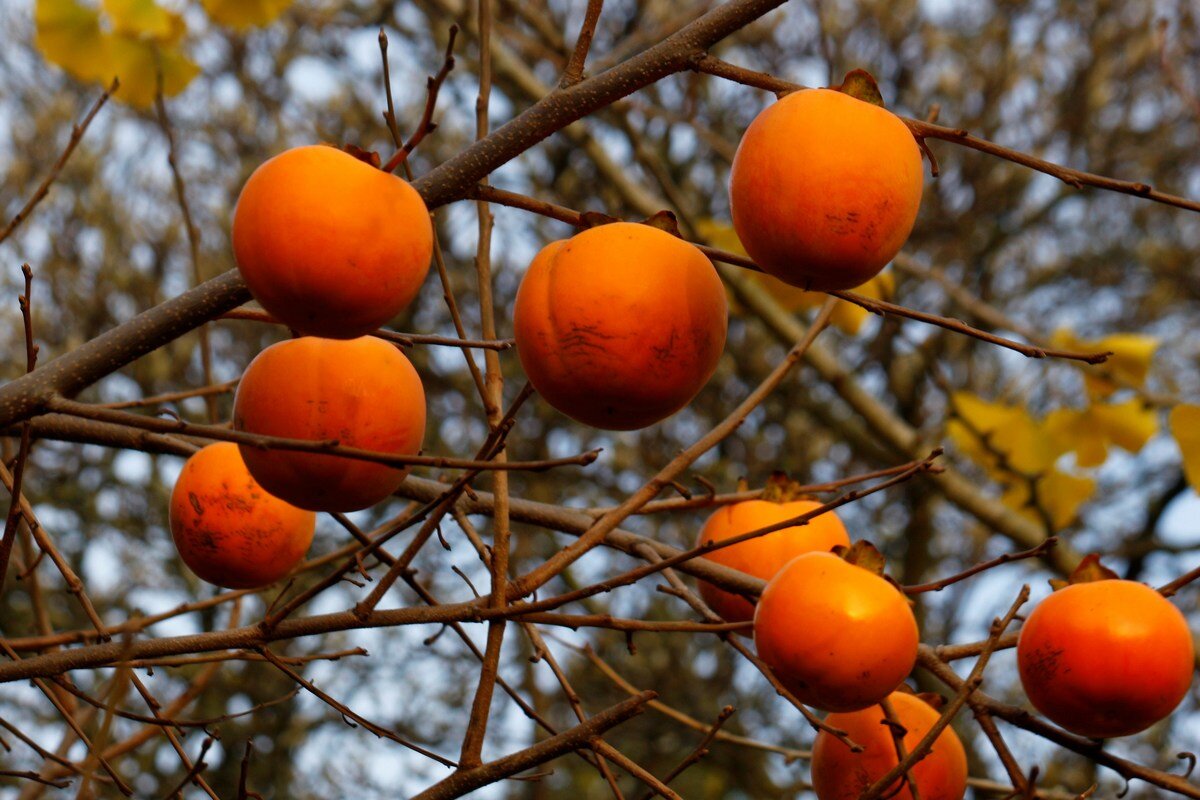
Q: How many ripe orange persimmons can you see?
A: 9